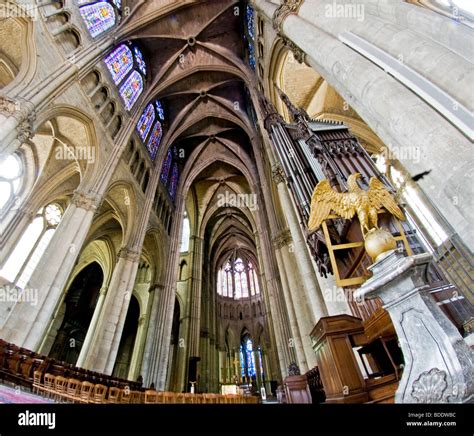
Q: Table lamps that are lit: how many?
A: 0